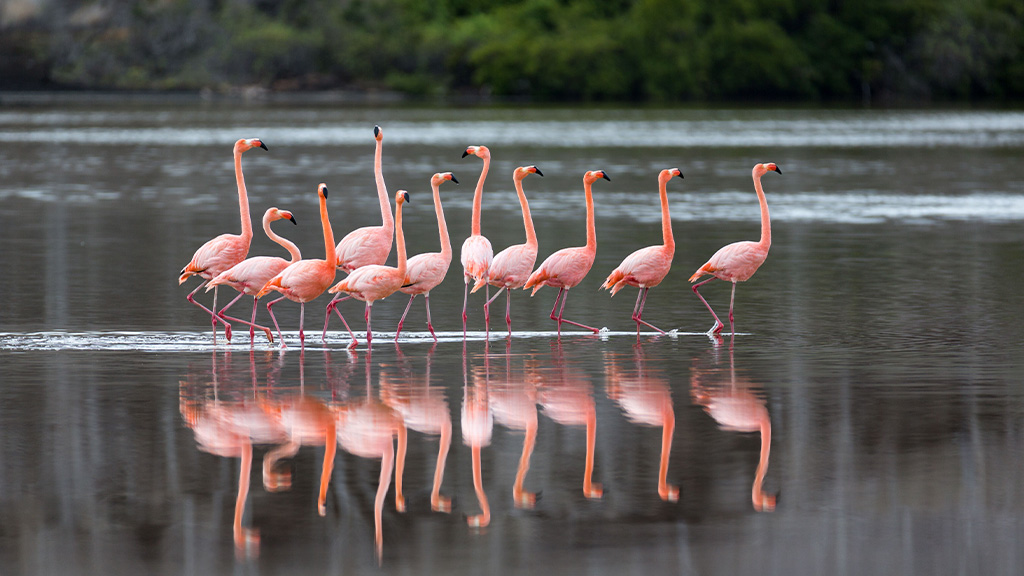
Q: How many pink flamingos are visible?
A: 11